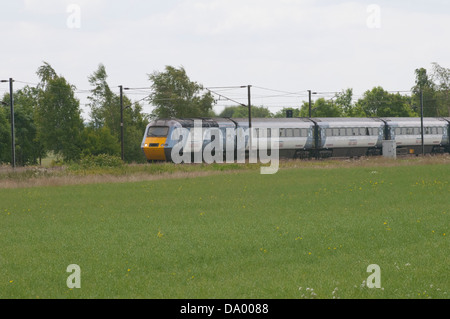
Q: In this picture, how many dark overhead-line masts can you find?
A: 5